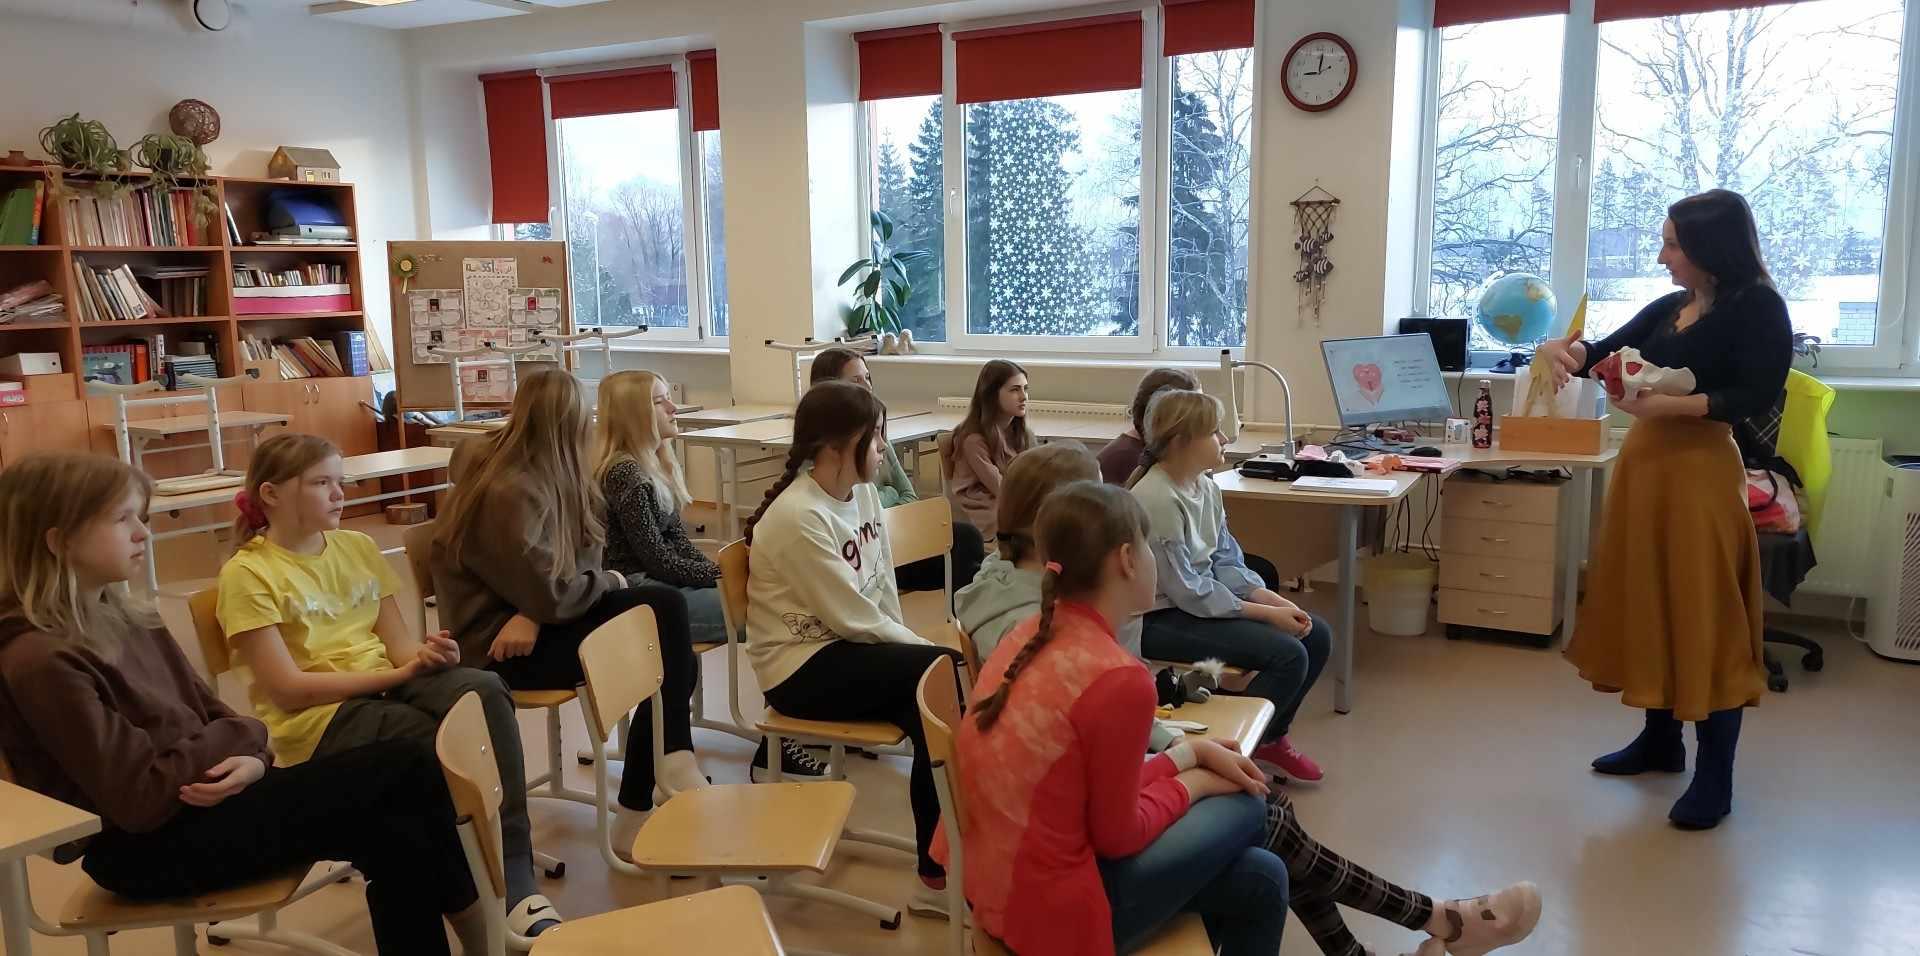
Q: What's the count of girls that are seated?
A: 11